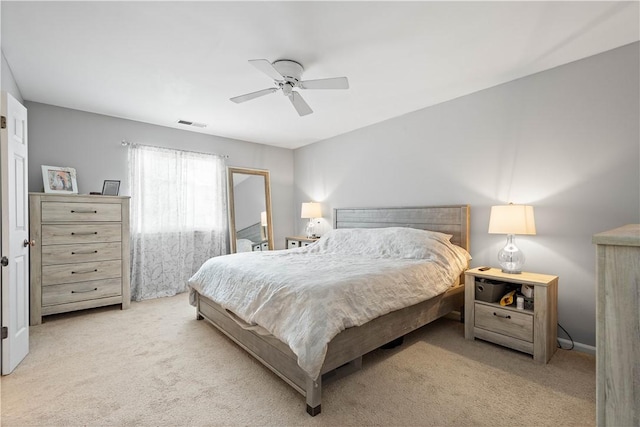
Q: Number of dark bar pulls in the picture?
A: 6